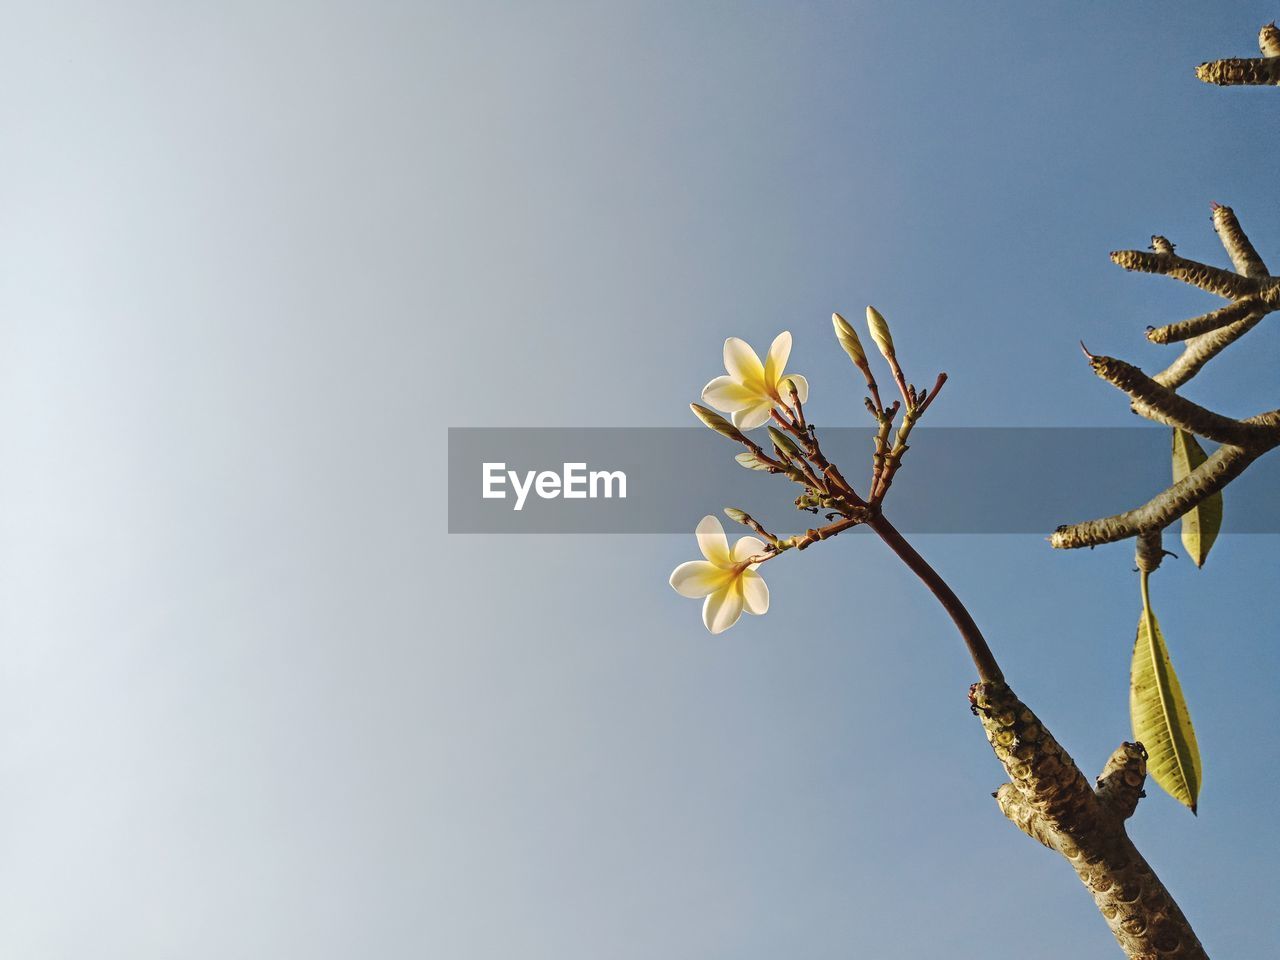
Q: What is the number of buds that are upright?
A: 2